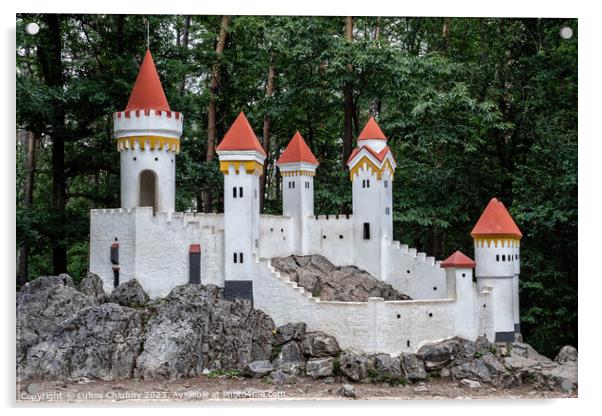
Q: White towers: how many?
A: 6